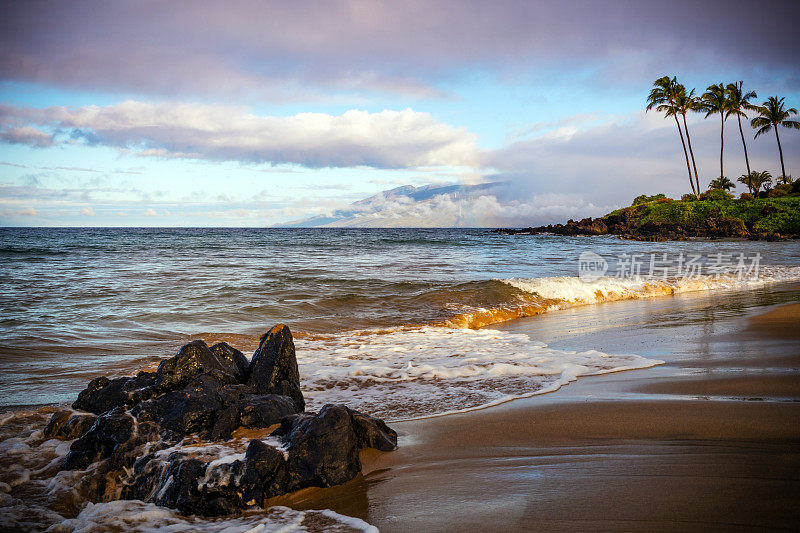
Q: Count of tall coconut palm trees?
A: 5